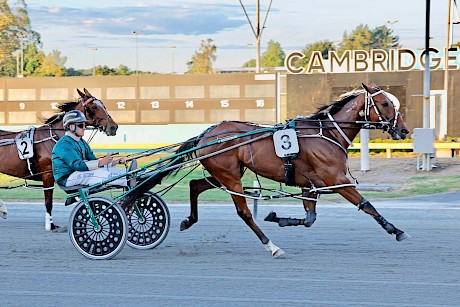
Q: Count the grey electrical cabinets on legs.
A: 1